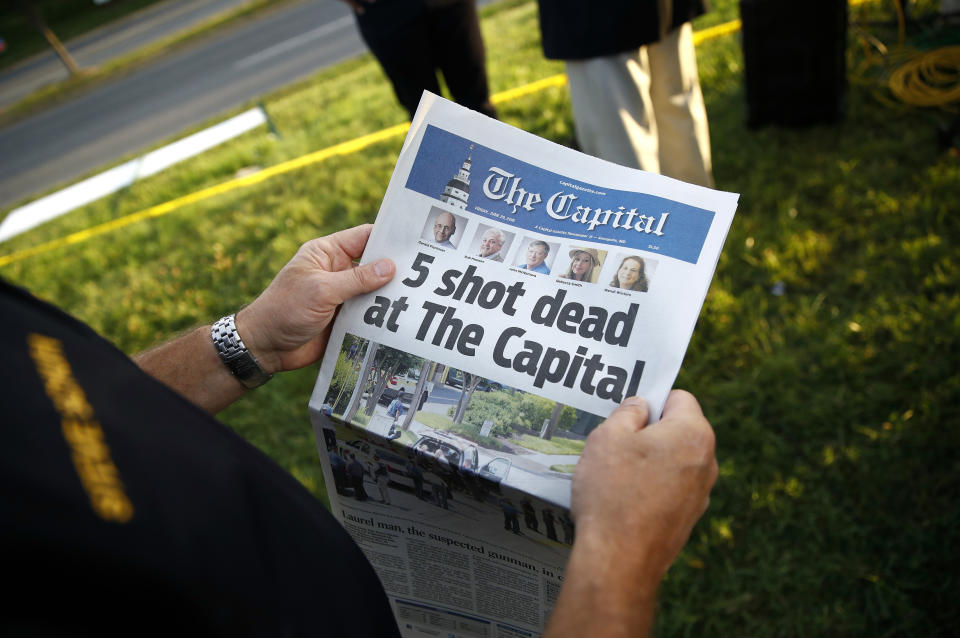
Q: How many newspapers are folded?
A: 1